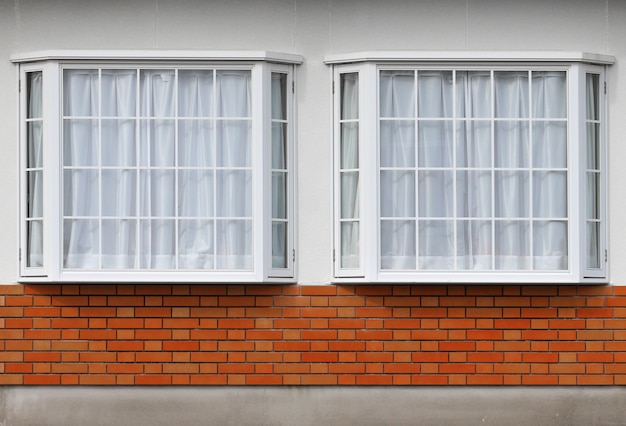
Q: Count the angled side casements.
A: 4